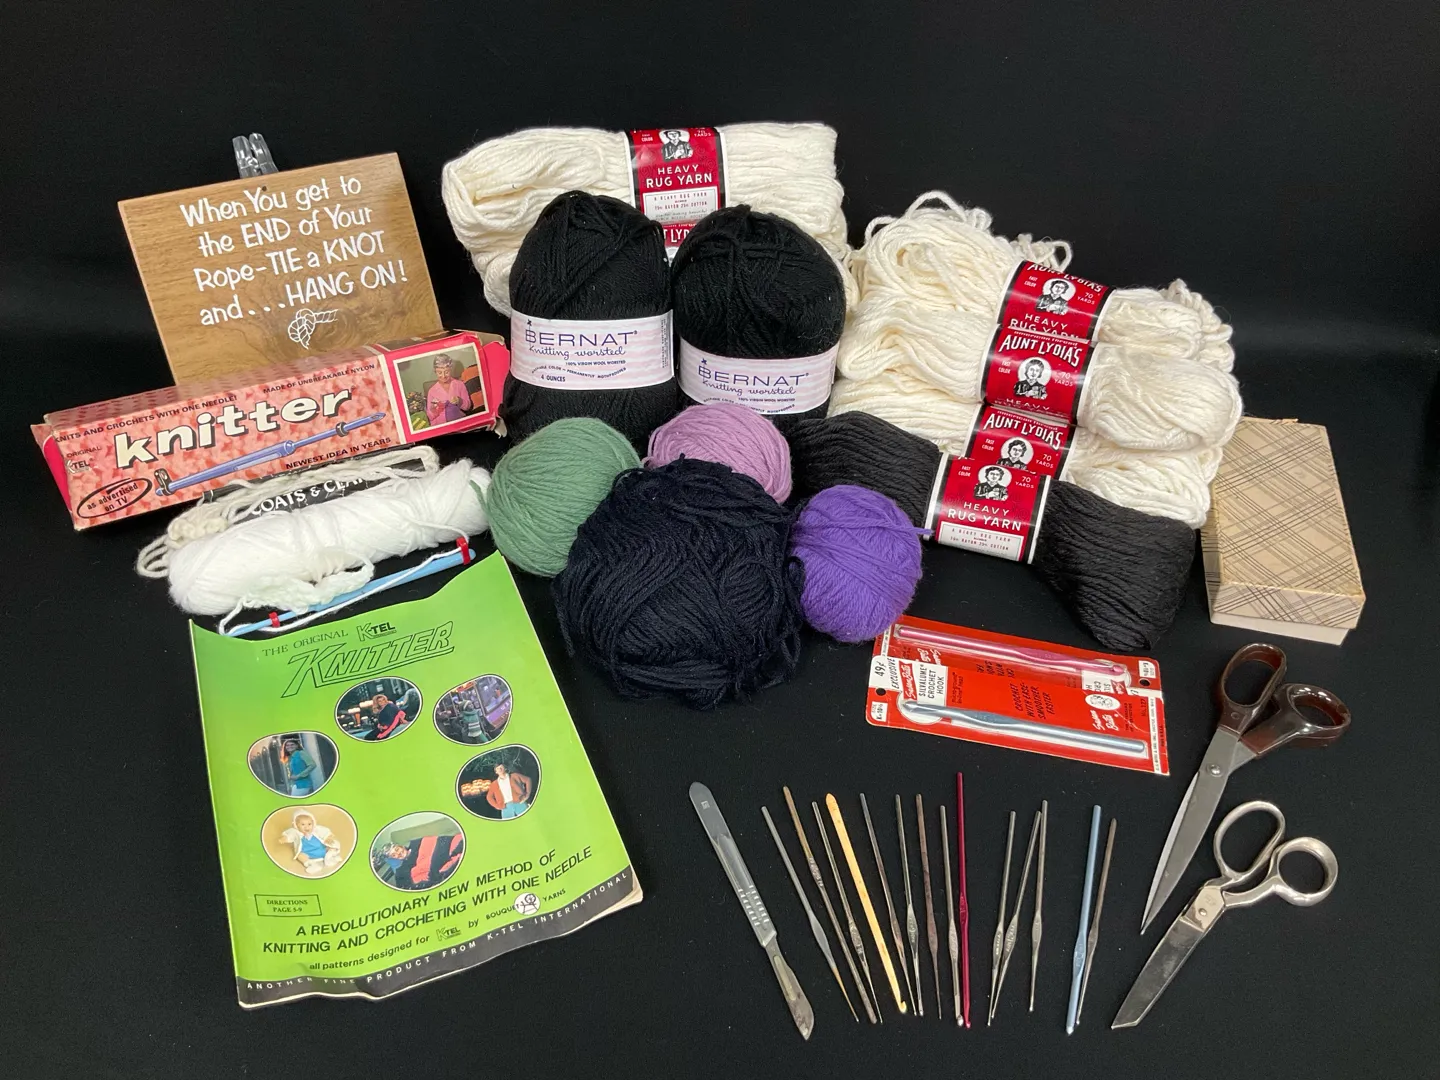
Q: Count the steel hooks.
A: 11